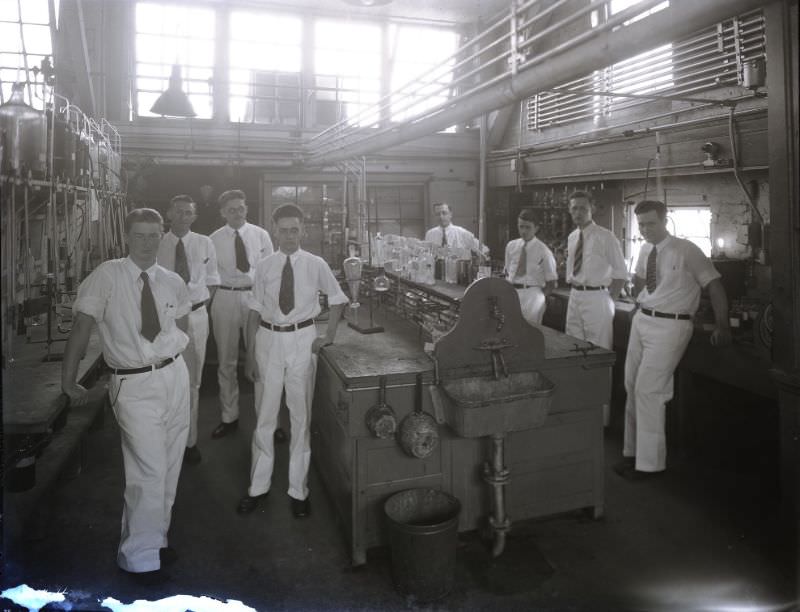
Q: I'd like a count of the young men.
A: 8